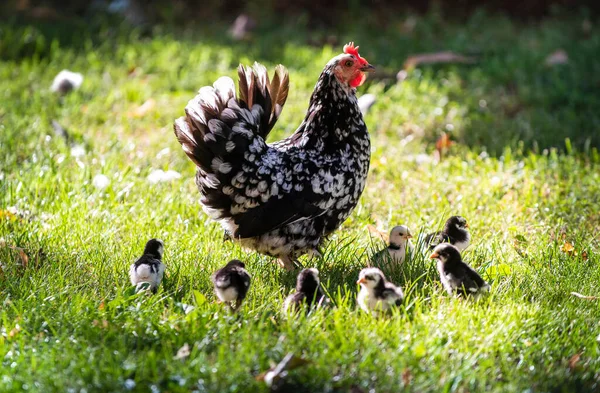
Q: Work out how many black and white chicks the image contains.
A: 7